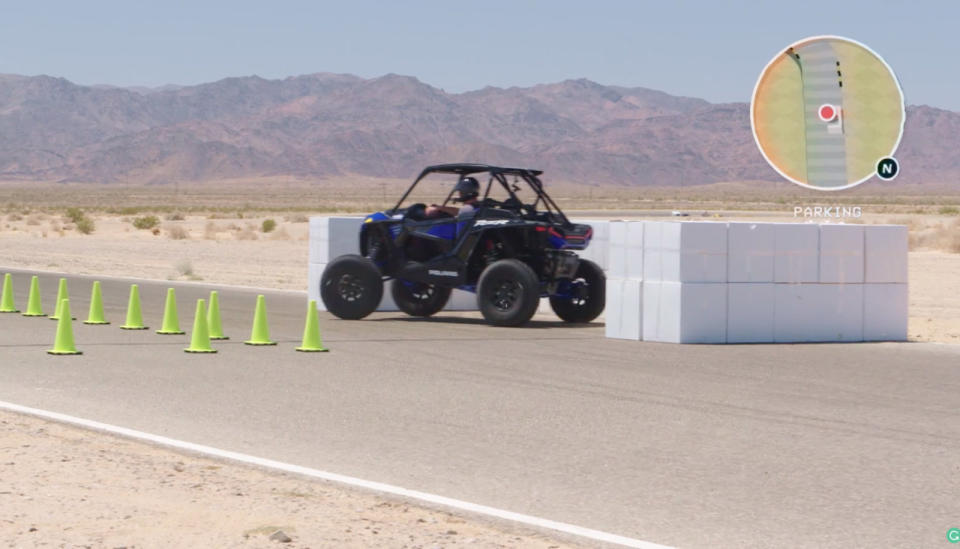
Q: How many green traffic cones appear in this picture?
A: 11